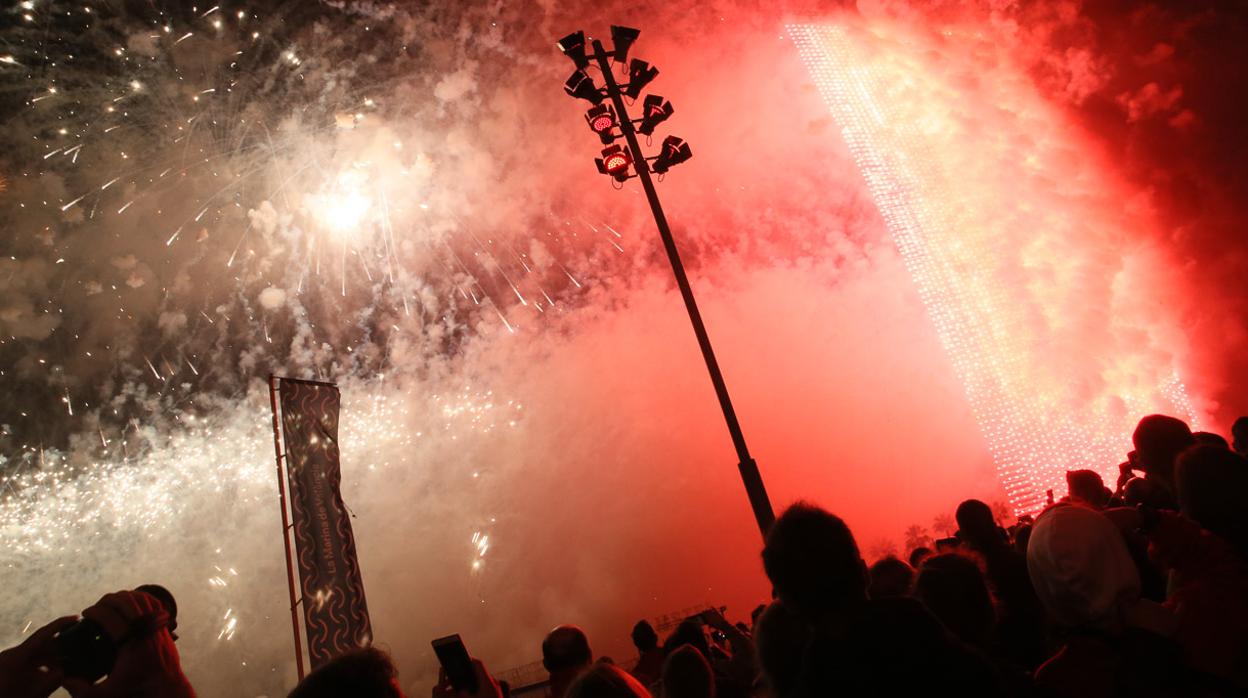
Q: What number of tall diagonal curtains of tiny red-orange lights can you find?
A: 1